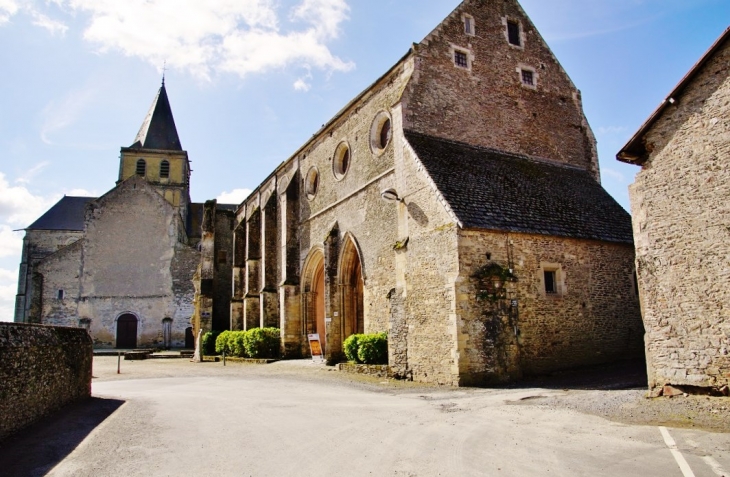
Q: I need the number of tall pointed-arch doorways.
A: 2